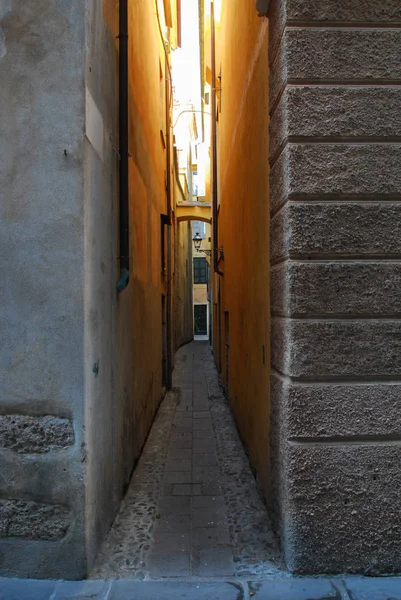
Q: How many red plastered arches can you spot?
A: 0